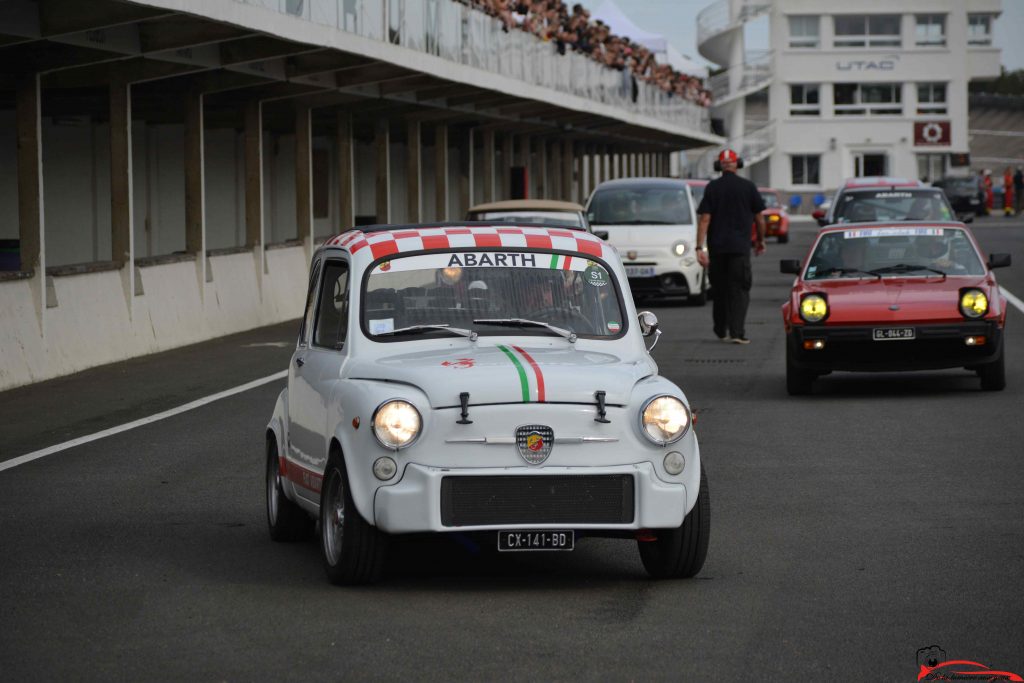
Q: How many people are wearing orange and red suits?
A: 2